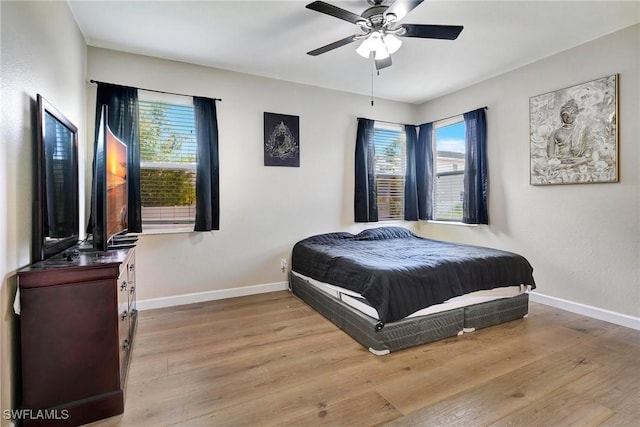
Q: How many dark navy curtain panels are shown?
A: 6